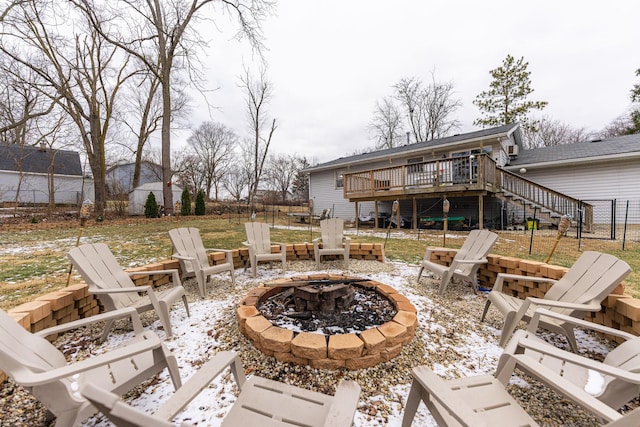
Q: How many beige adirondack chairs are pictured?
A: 10